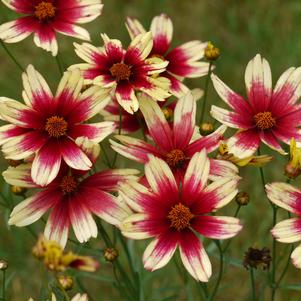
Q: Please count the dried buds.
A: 1